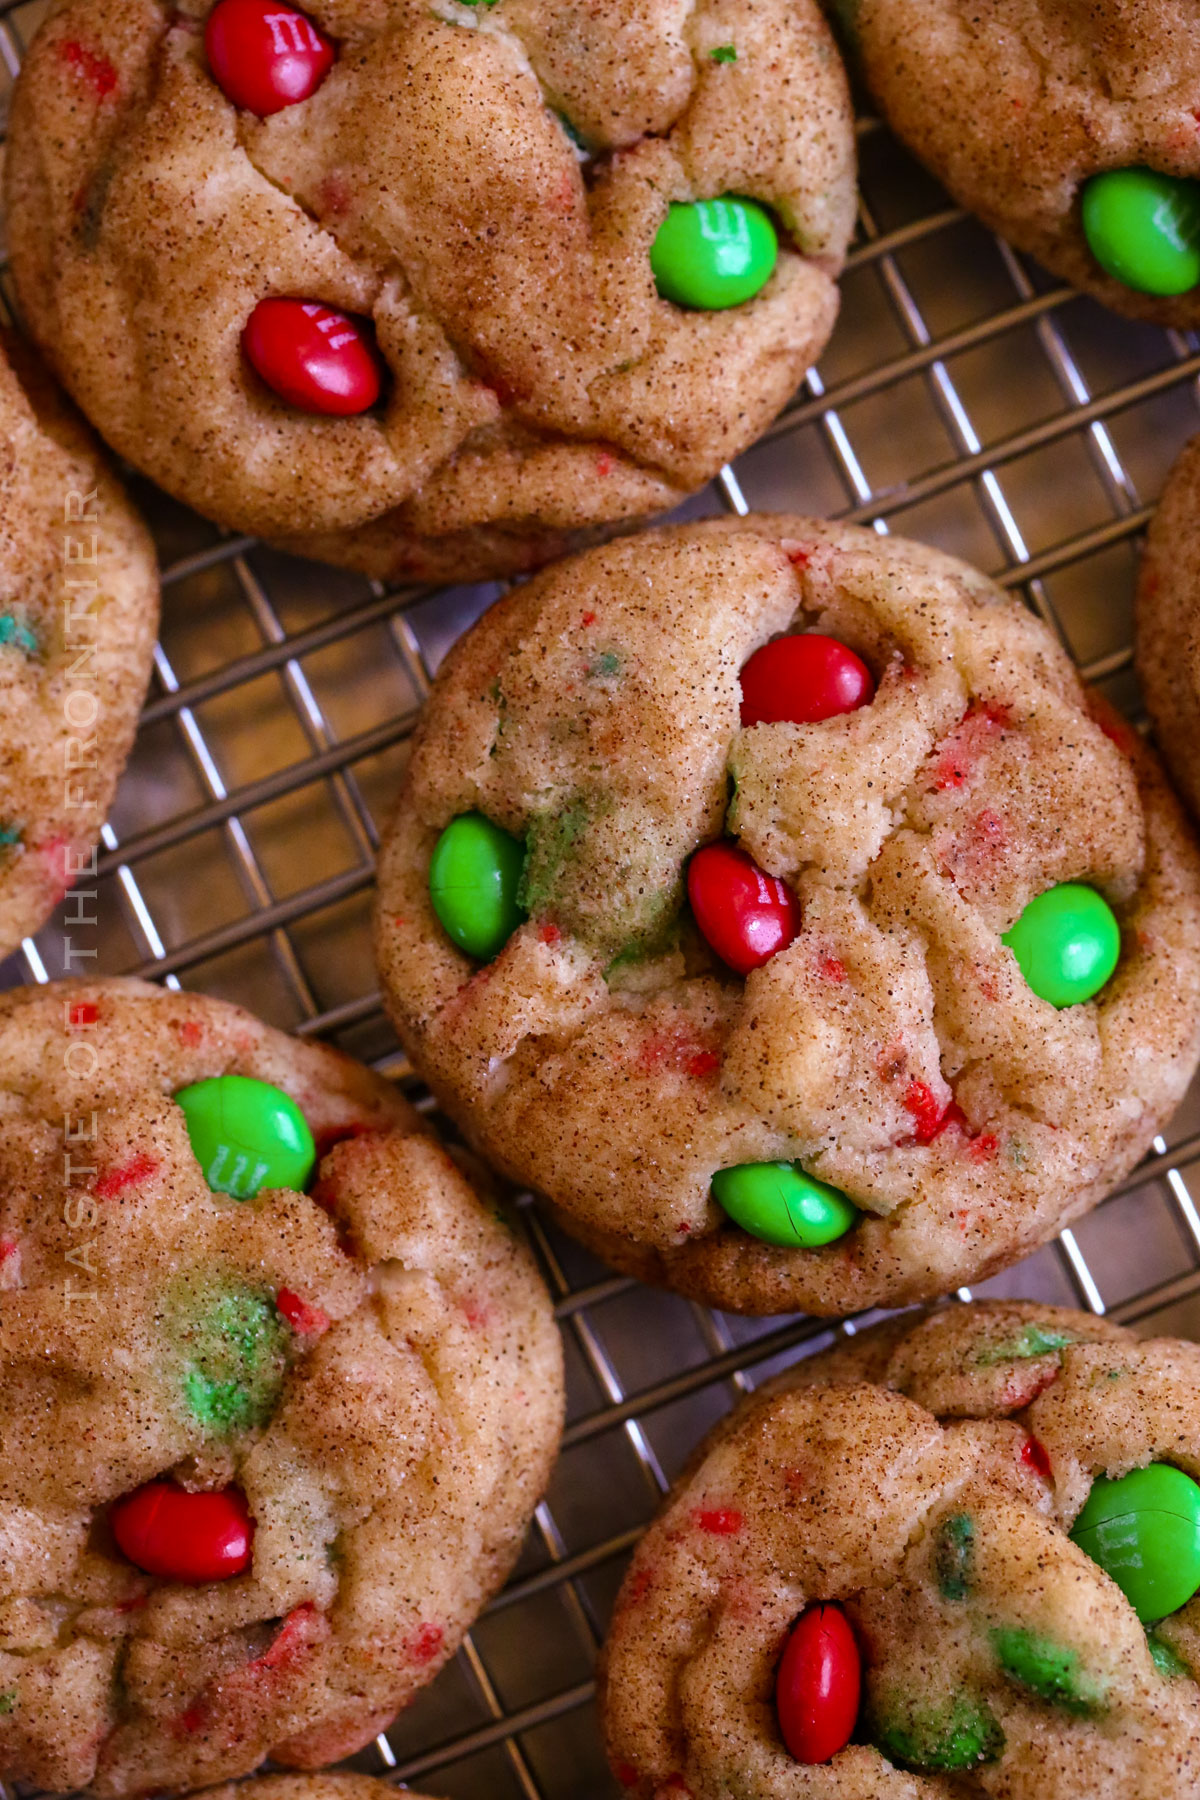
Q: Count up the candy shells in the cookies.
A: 13